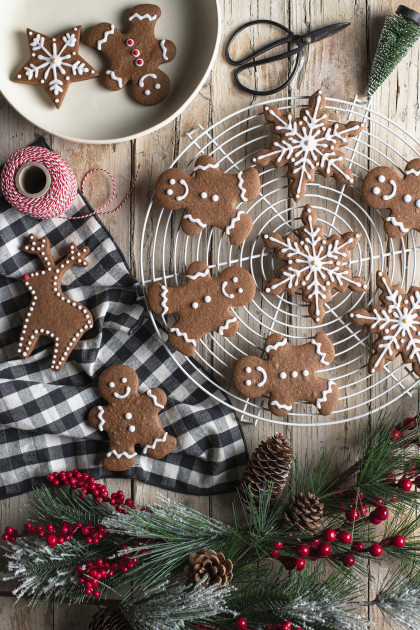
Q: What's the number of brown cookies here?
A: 11